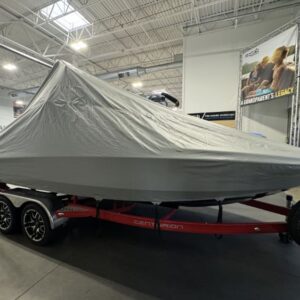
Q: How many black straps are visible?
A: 3